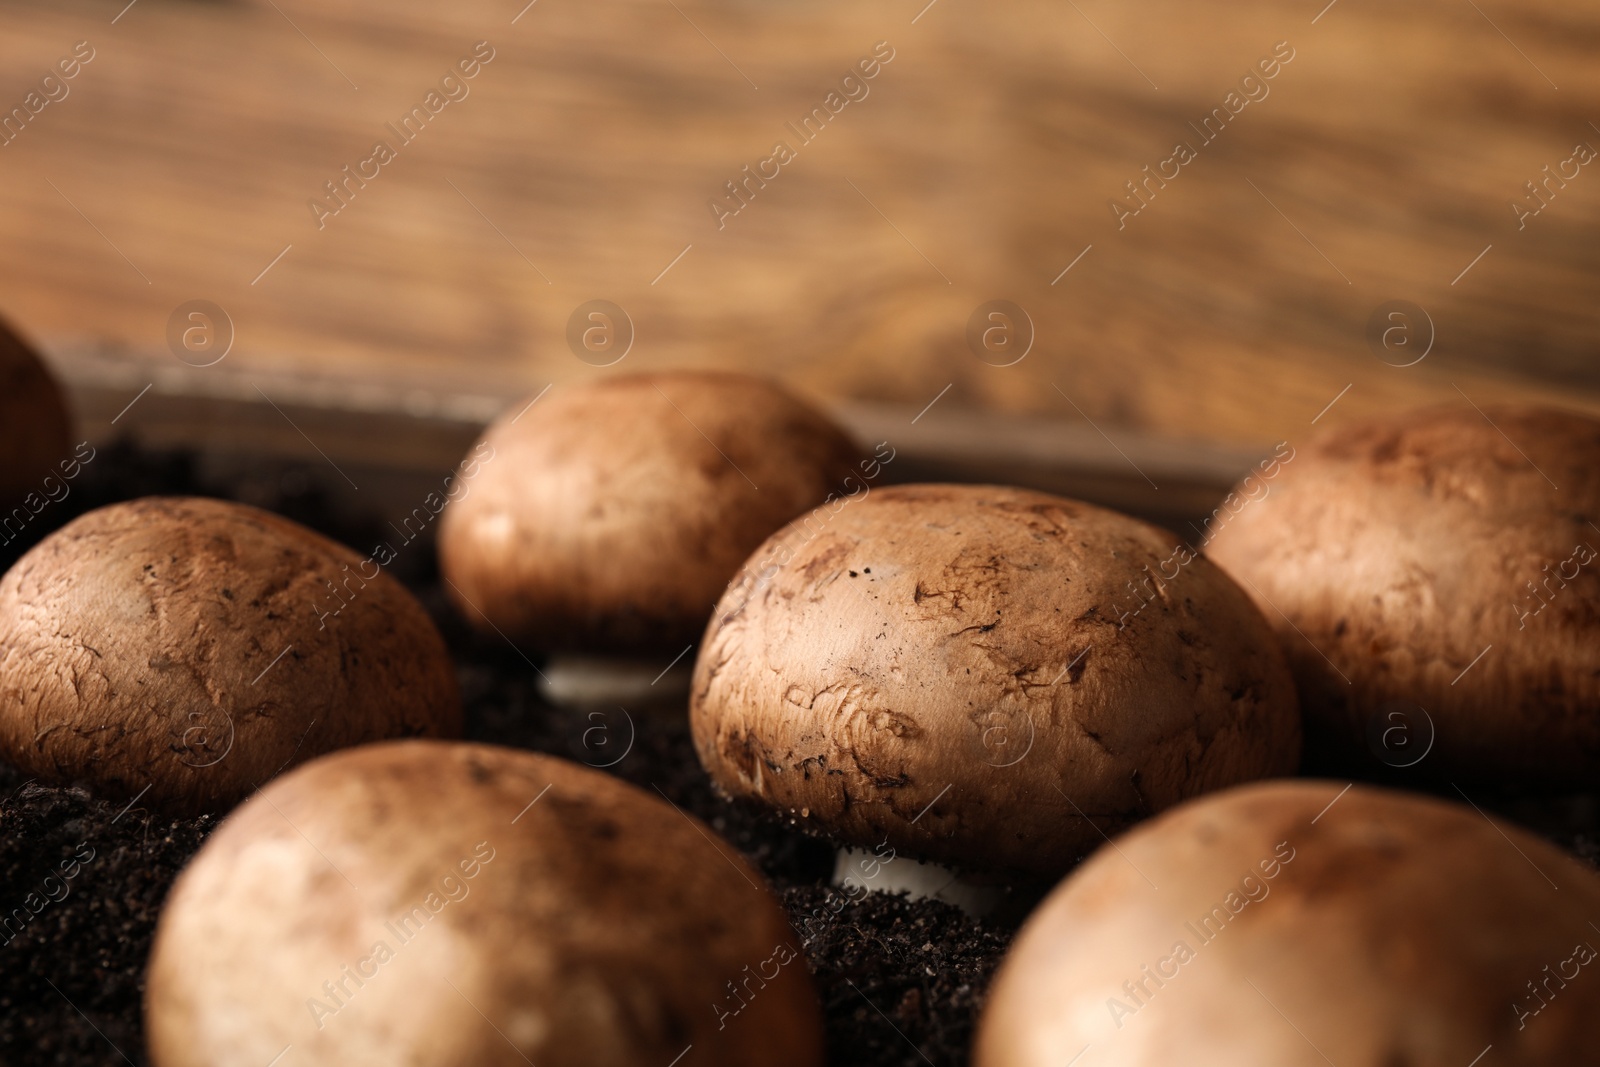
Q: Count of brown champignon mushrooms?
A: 7